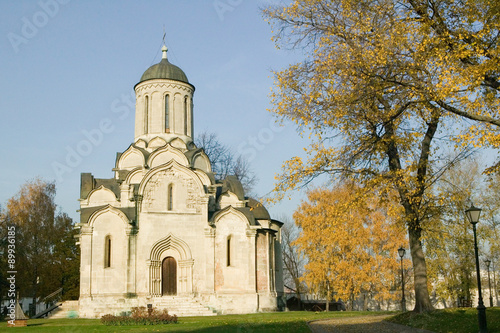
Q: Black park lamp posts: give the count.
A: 3